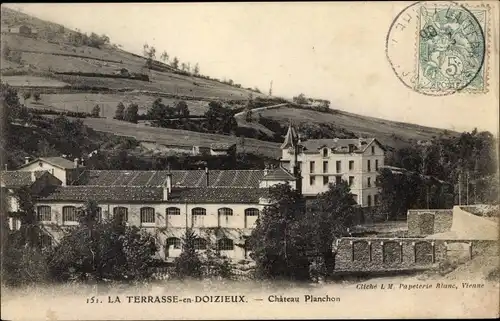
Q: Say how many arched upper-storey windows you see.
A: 9